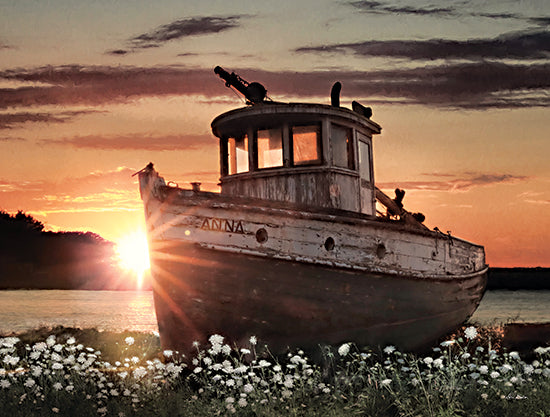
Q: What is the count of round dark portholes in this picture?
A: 3